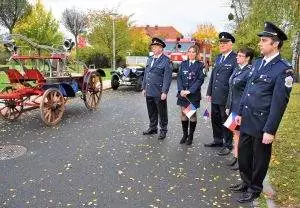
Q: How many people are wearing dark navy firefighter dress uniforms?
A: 5